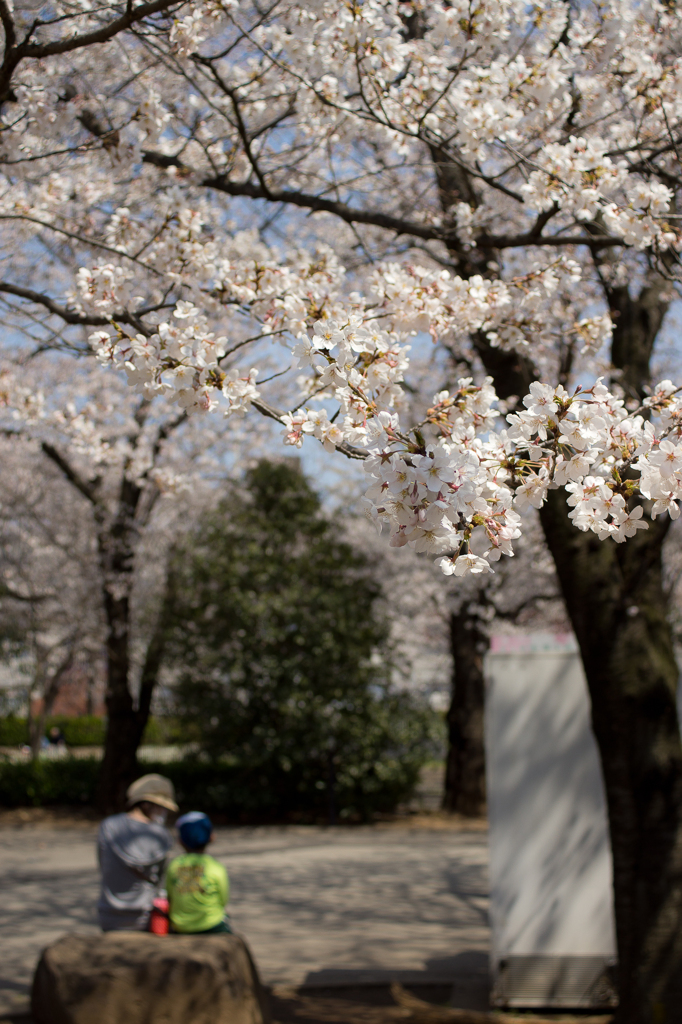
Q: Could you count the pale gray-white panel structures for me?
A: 1